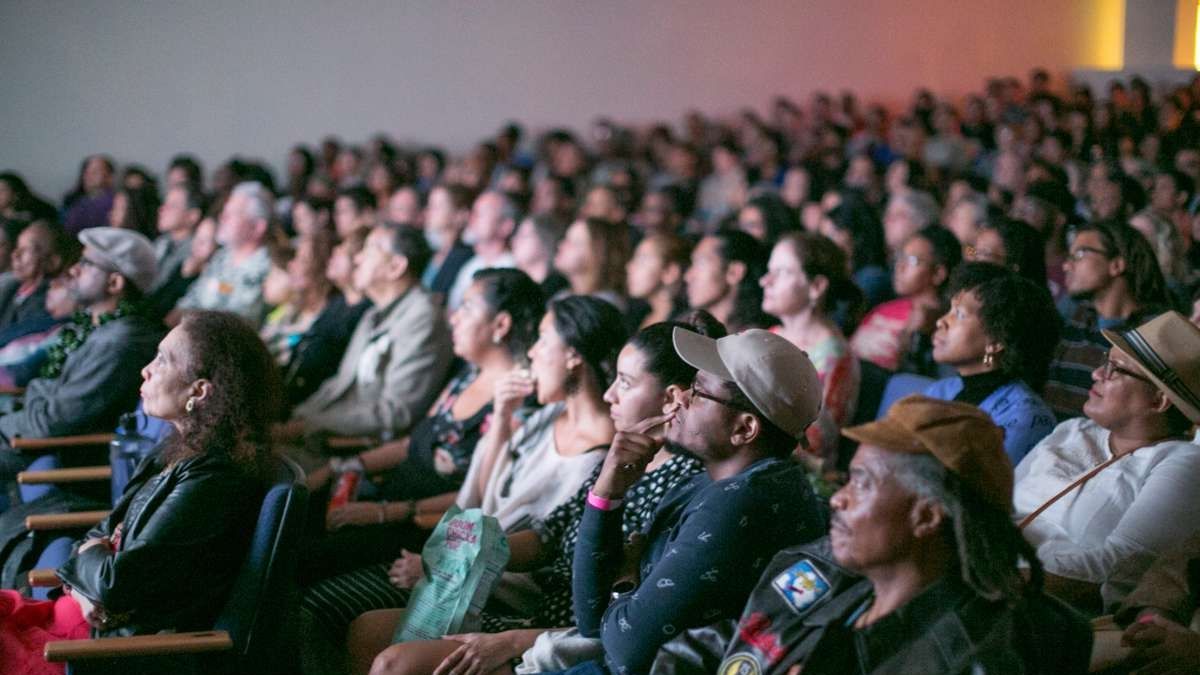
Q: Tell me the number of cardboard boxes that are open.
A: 0